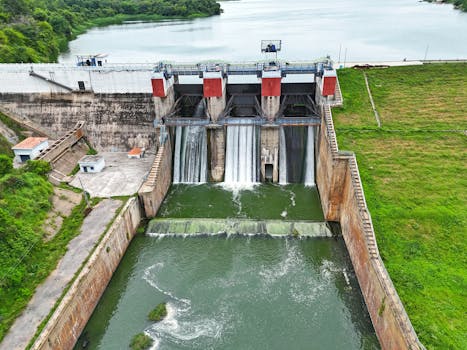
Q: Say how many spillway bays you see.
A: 3